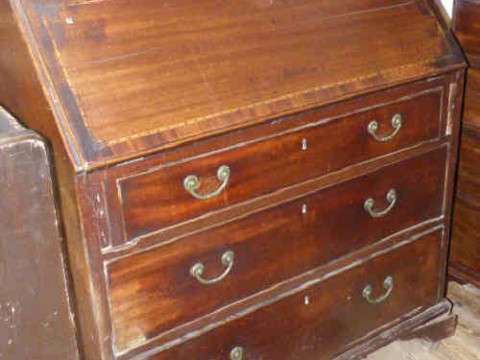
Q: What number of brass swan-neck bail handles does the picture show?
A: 6